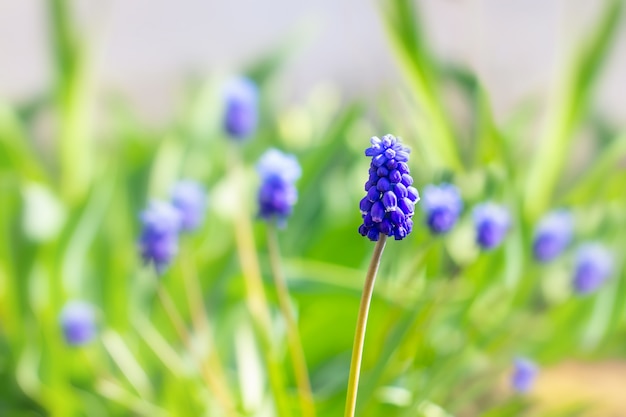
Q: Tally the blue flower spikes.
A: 11